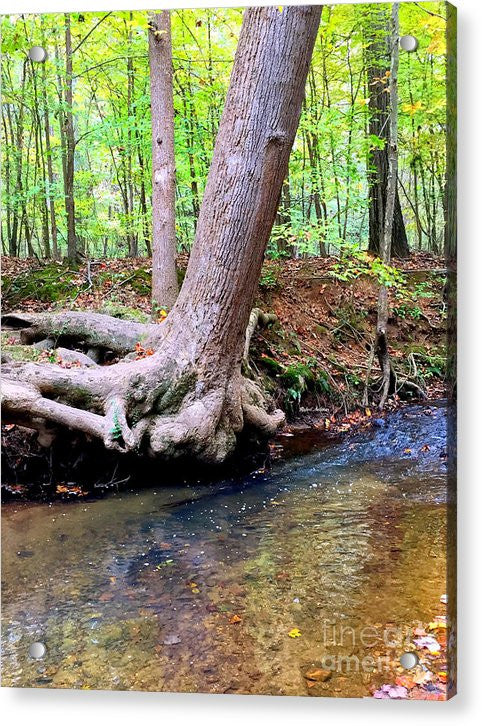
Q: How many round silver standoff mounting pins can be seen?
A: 4